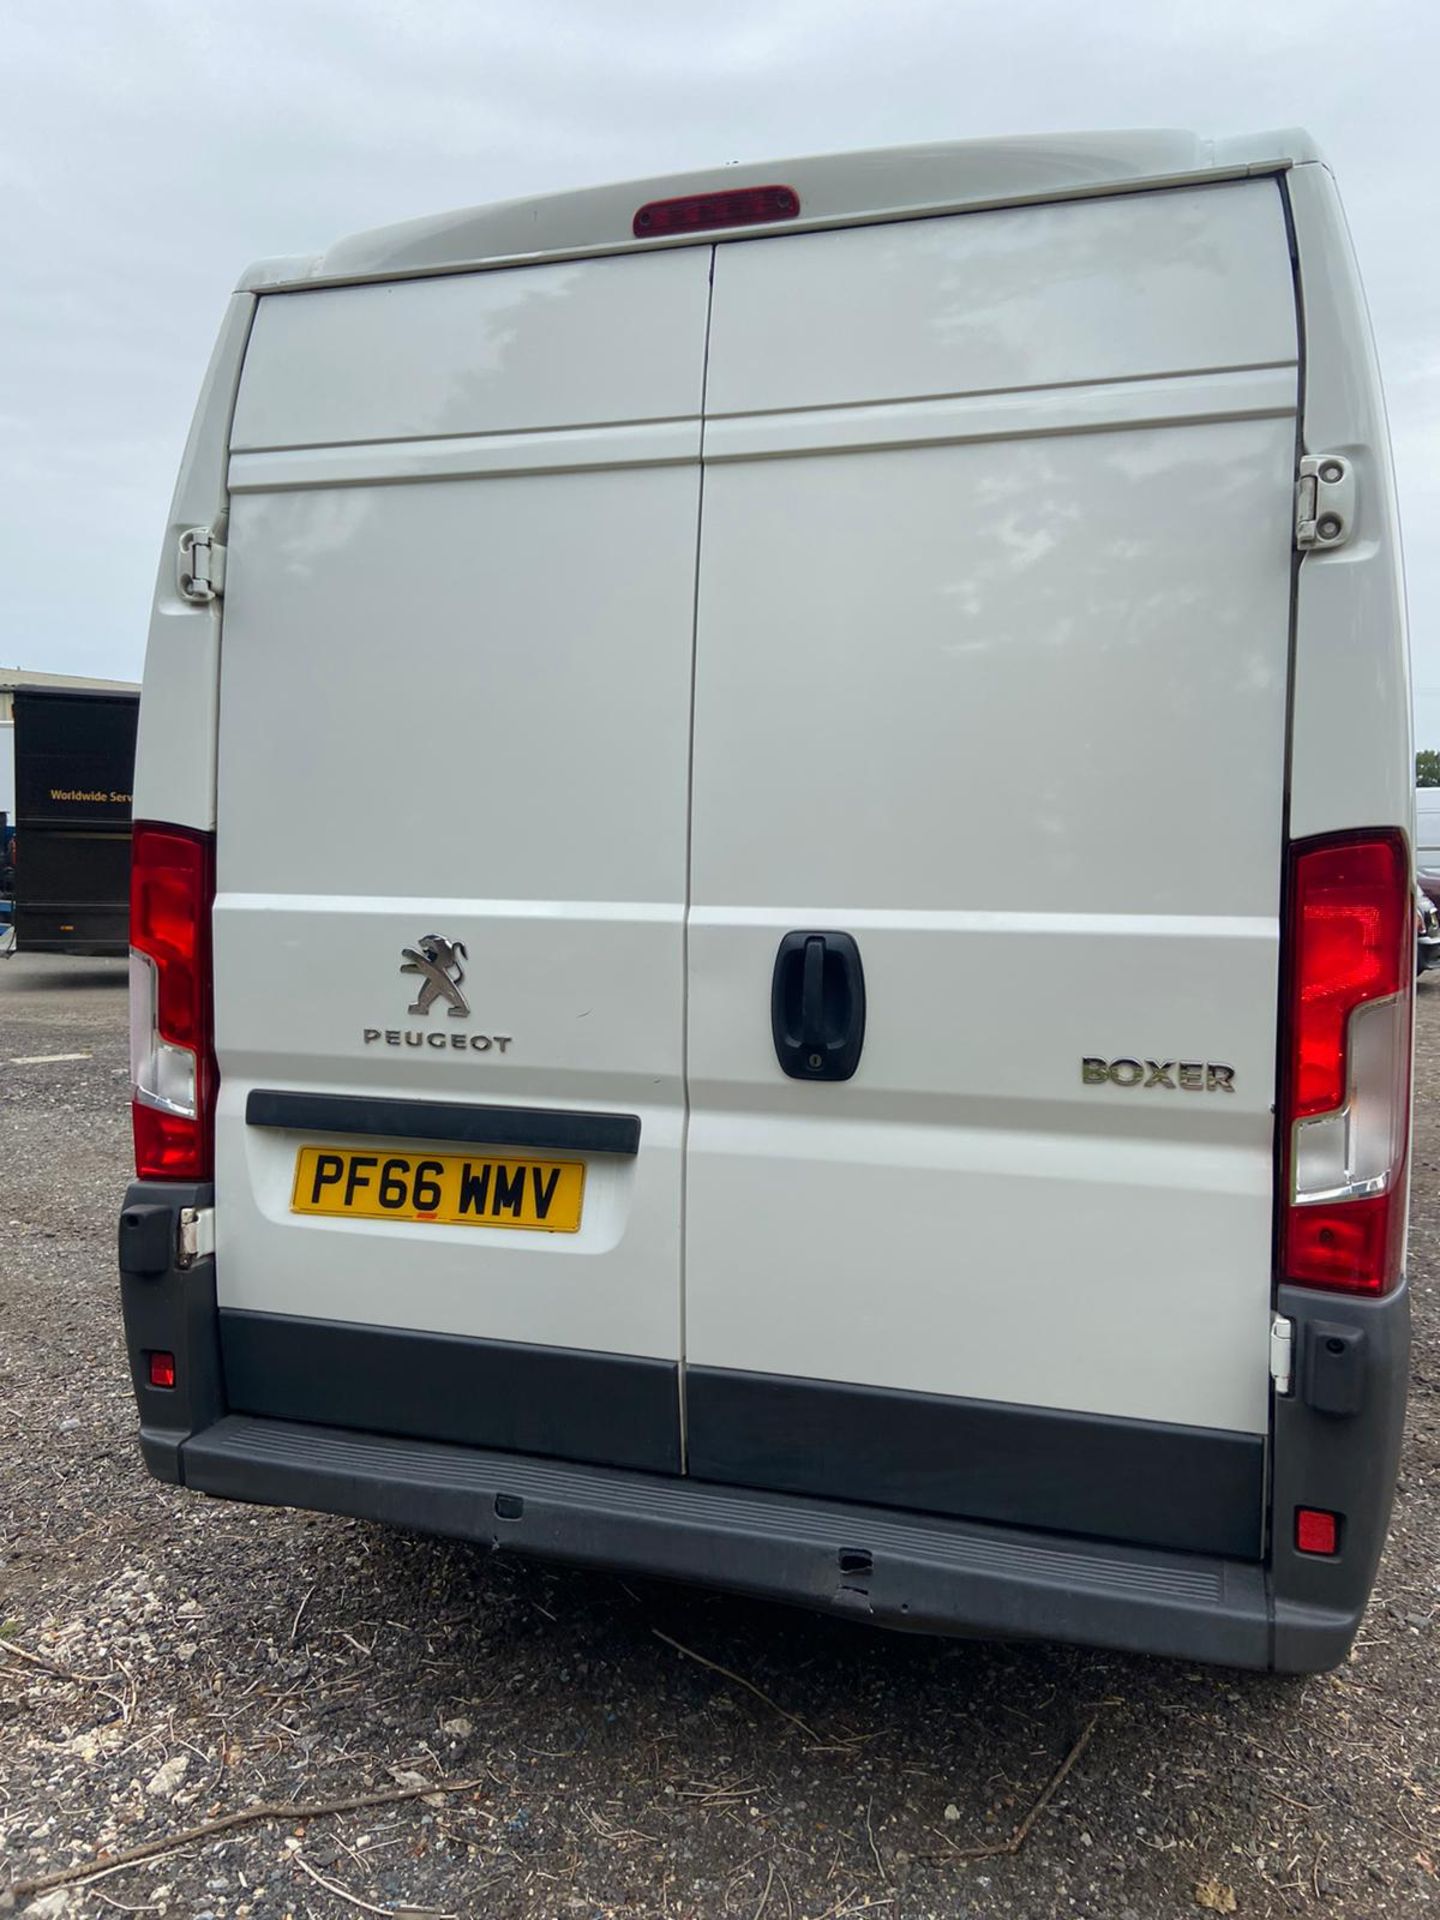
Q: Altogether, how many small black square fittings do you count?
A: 2